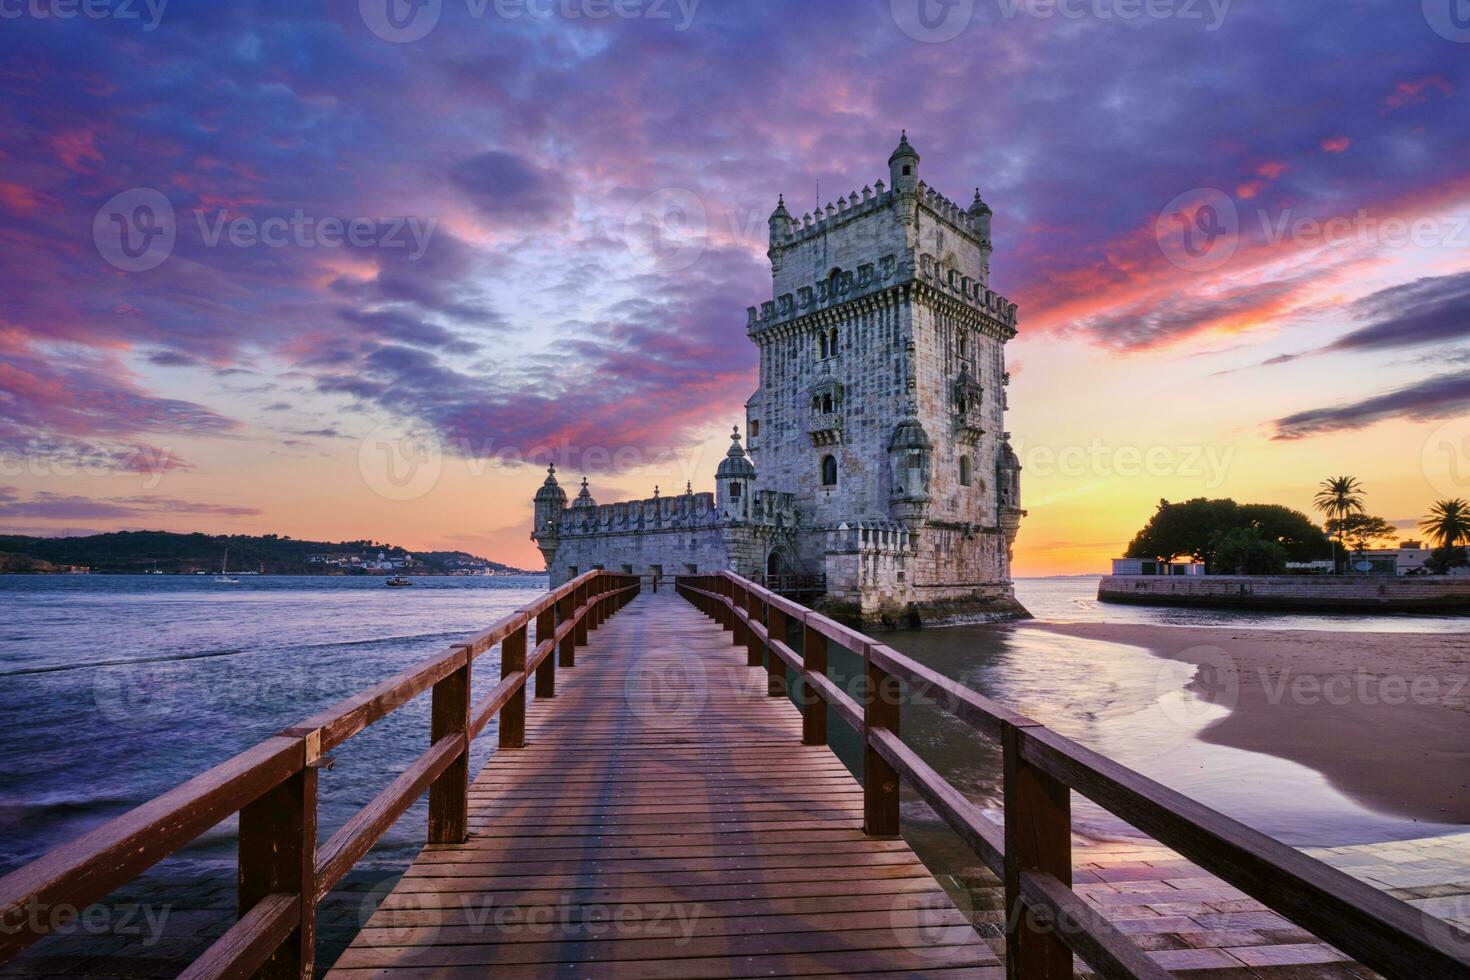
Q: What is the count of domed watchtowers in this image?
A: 8